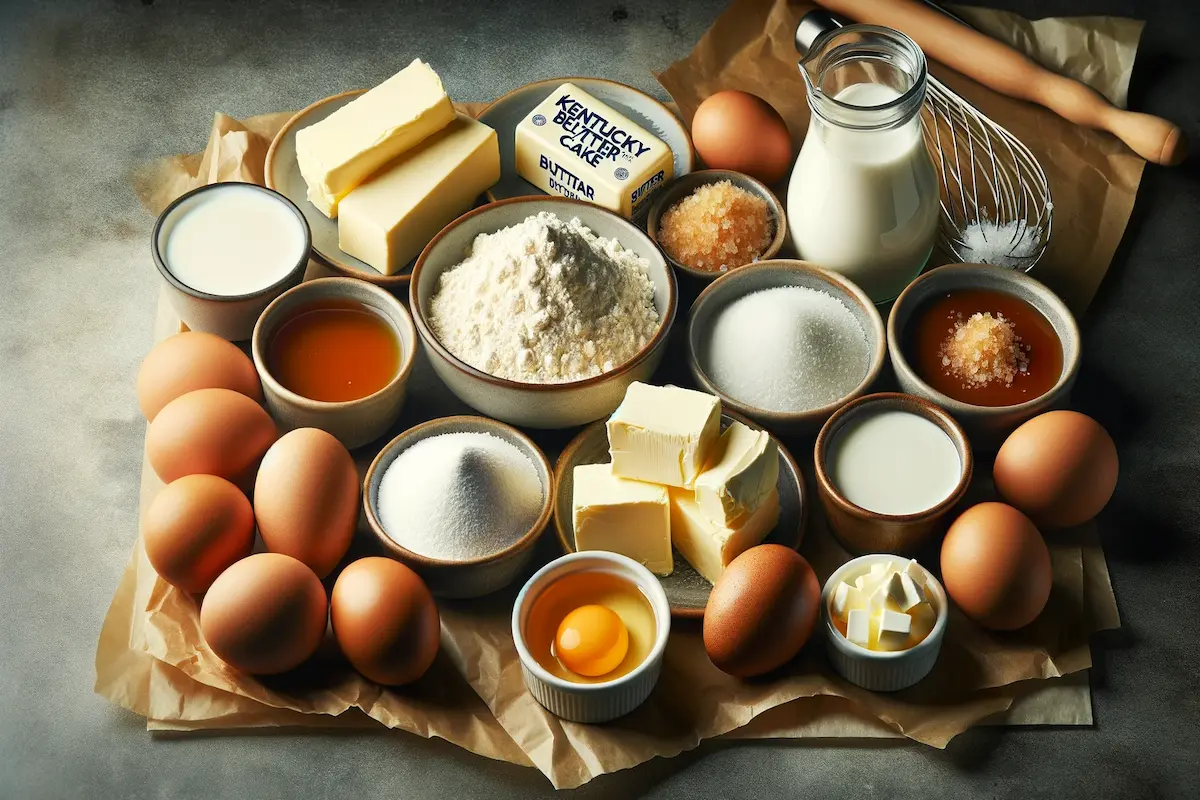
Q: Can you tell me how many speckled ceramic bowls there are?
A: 8